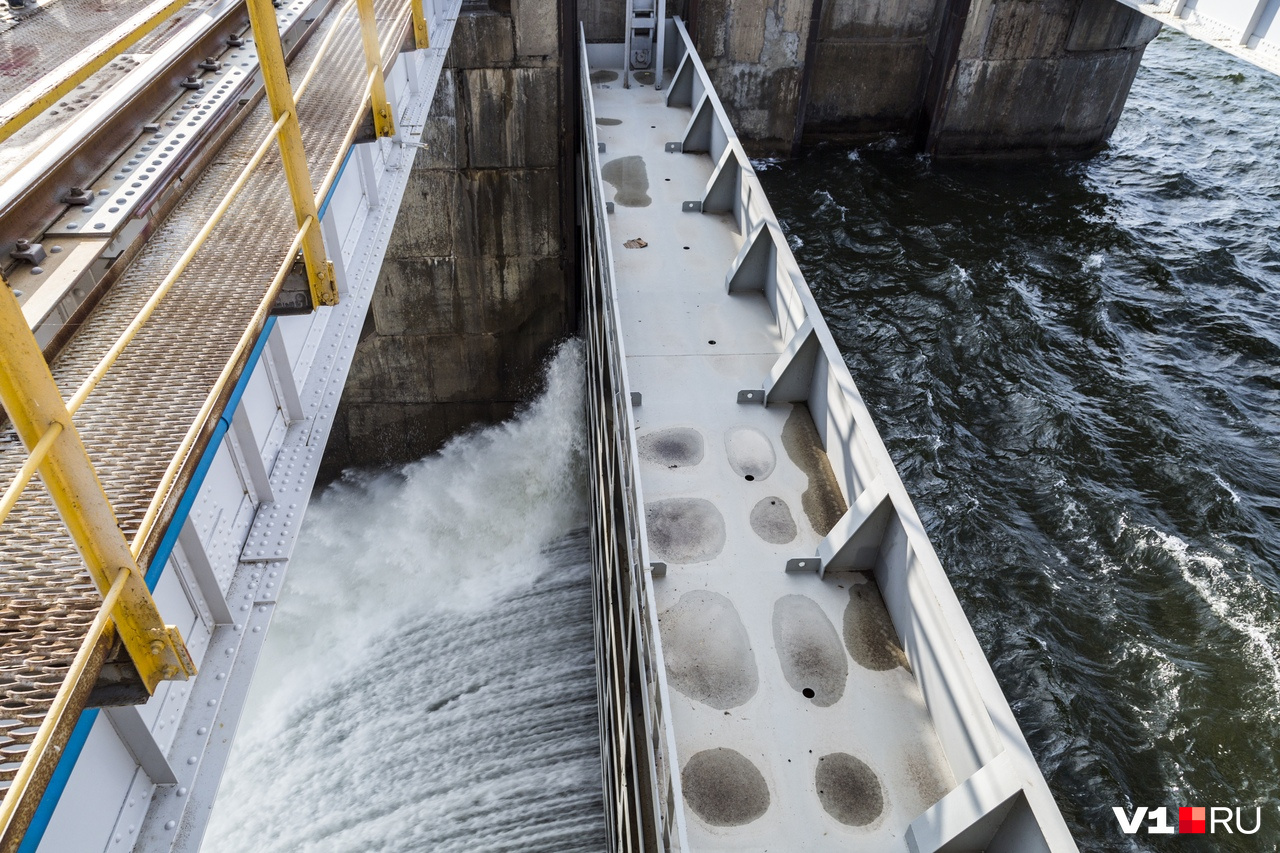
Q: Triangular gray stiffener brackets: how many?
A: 7